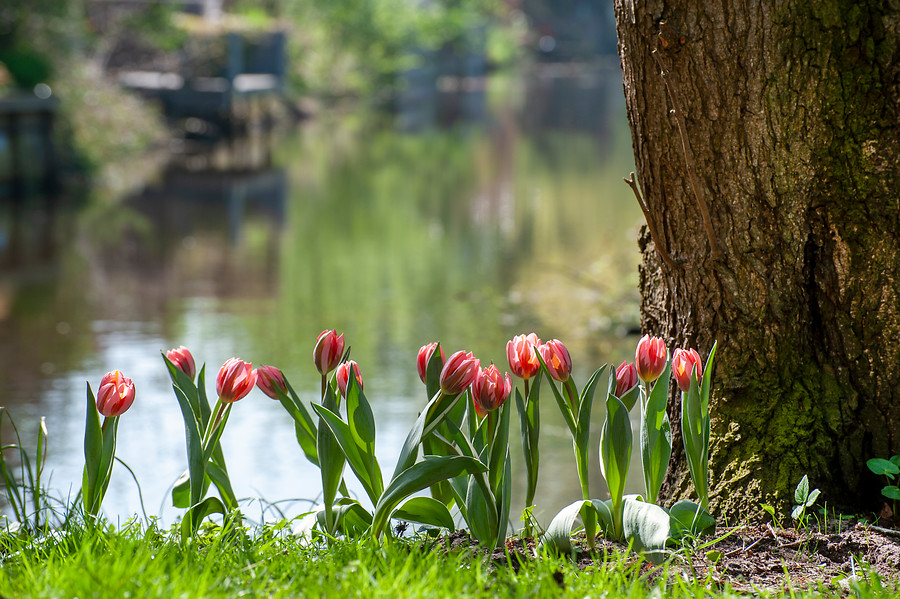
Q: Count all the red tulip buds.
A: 14